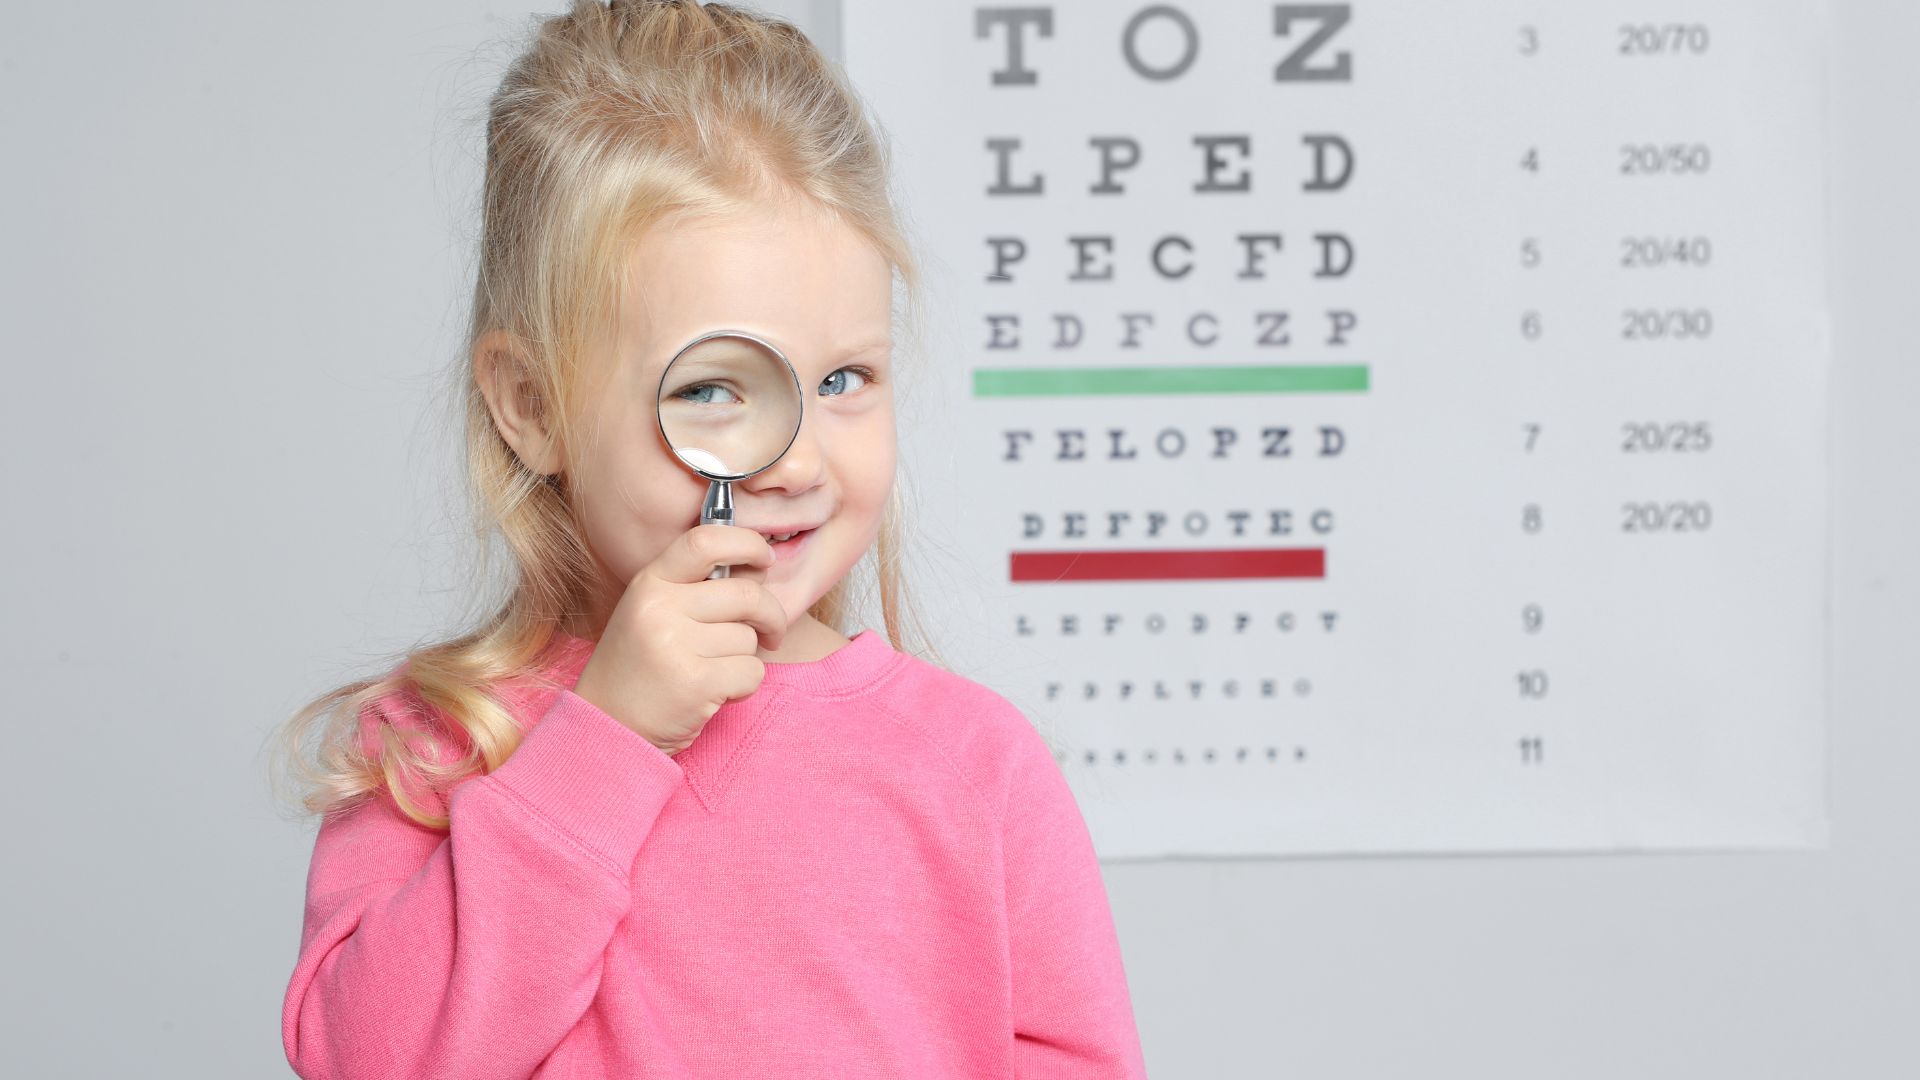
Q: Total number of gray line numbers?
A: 9